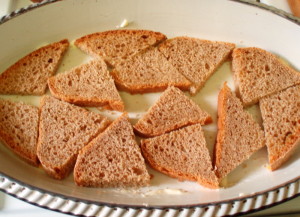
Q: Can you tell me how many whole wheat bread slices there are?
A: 13